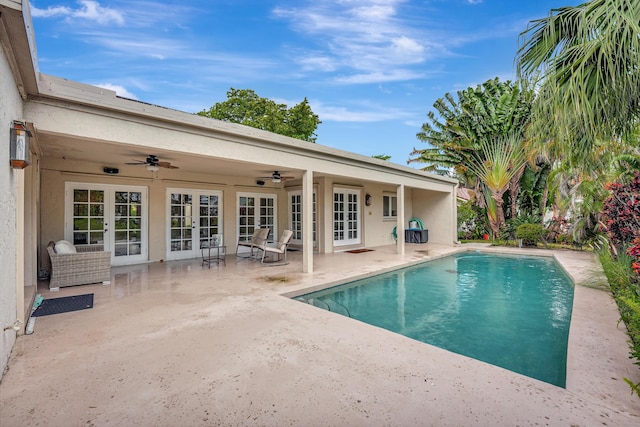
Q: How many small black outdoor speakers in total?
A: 2